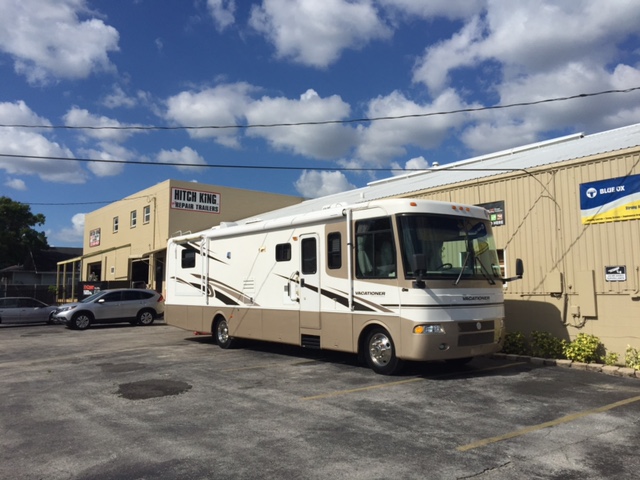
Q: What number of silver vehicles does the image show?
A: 2